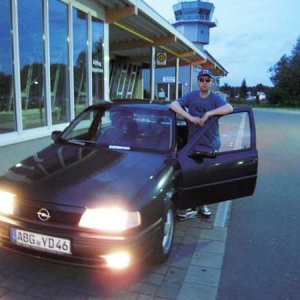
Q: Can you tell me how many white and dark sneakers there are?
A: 2